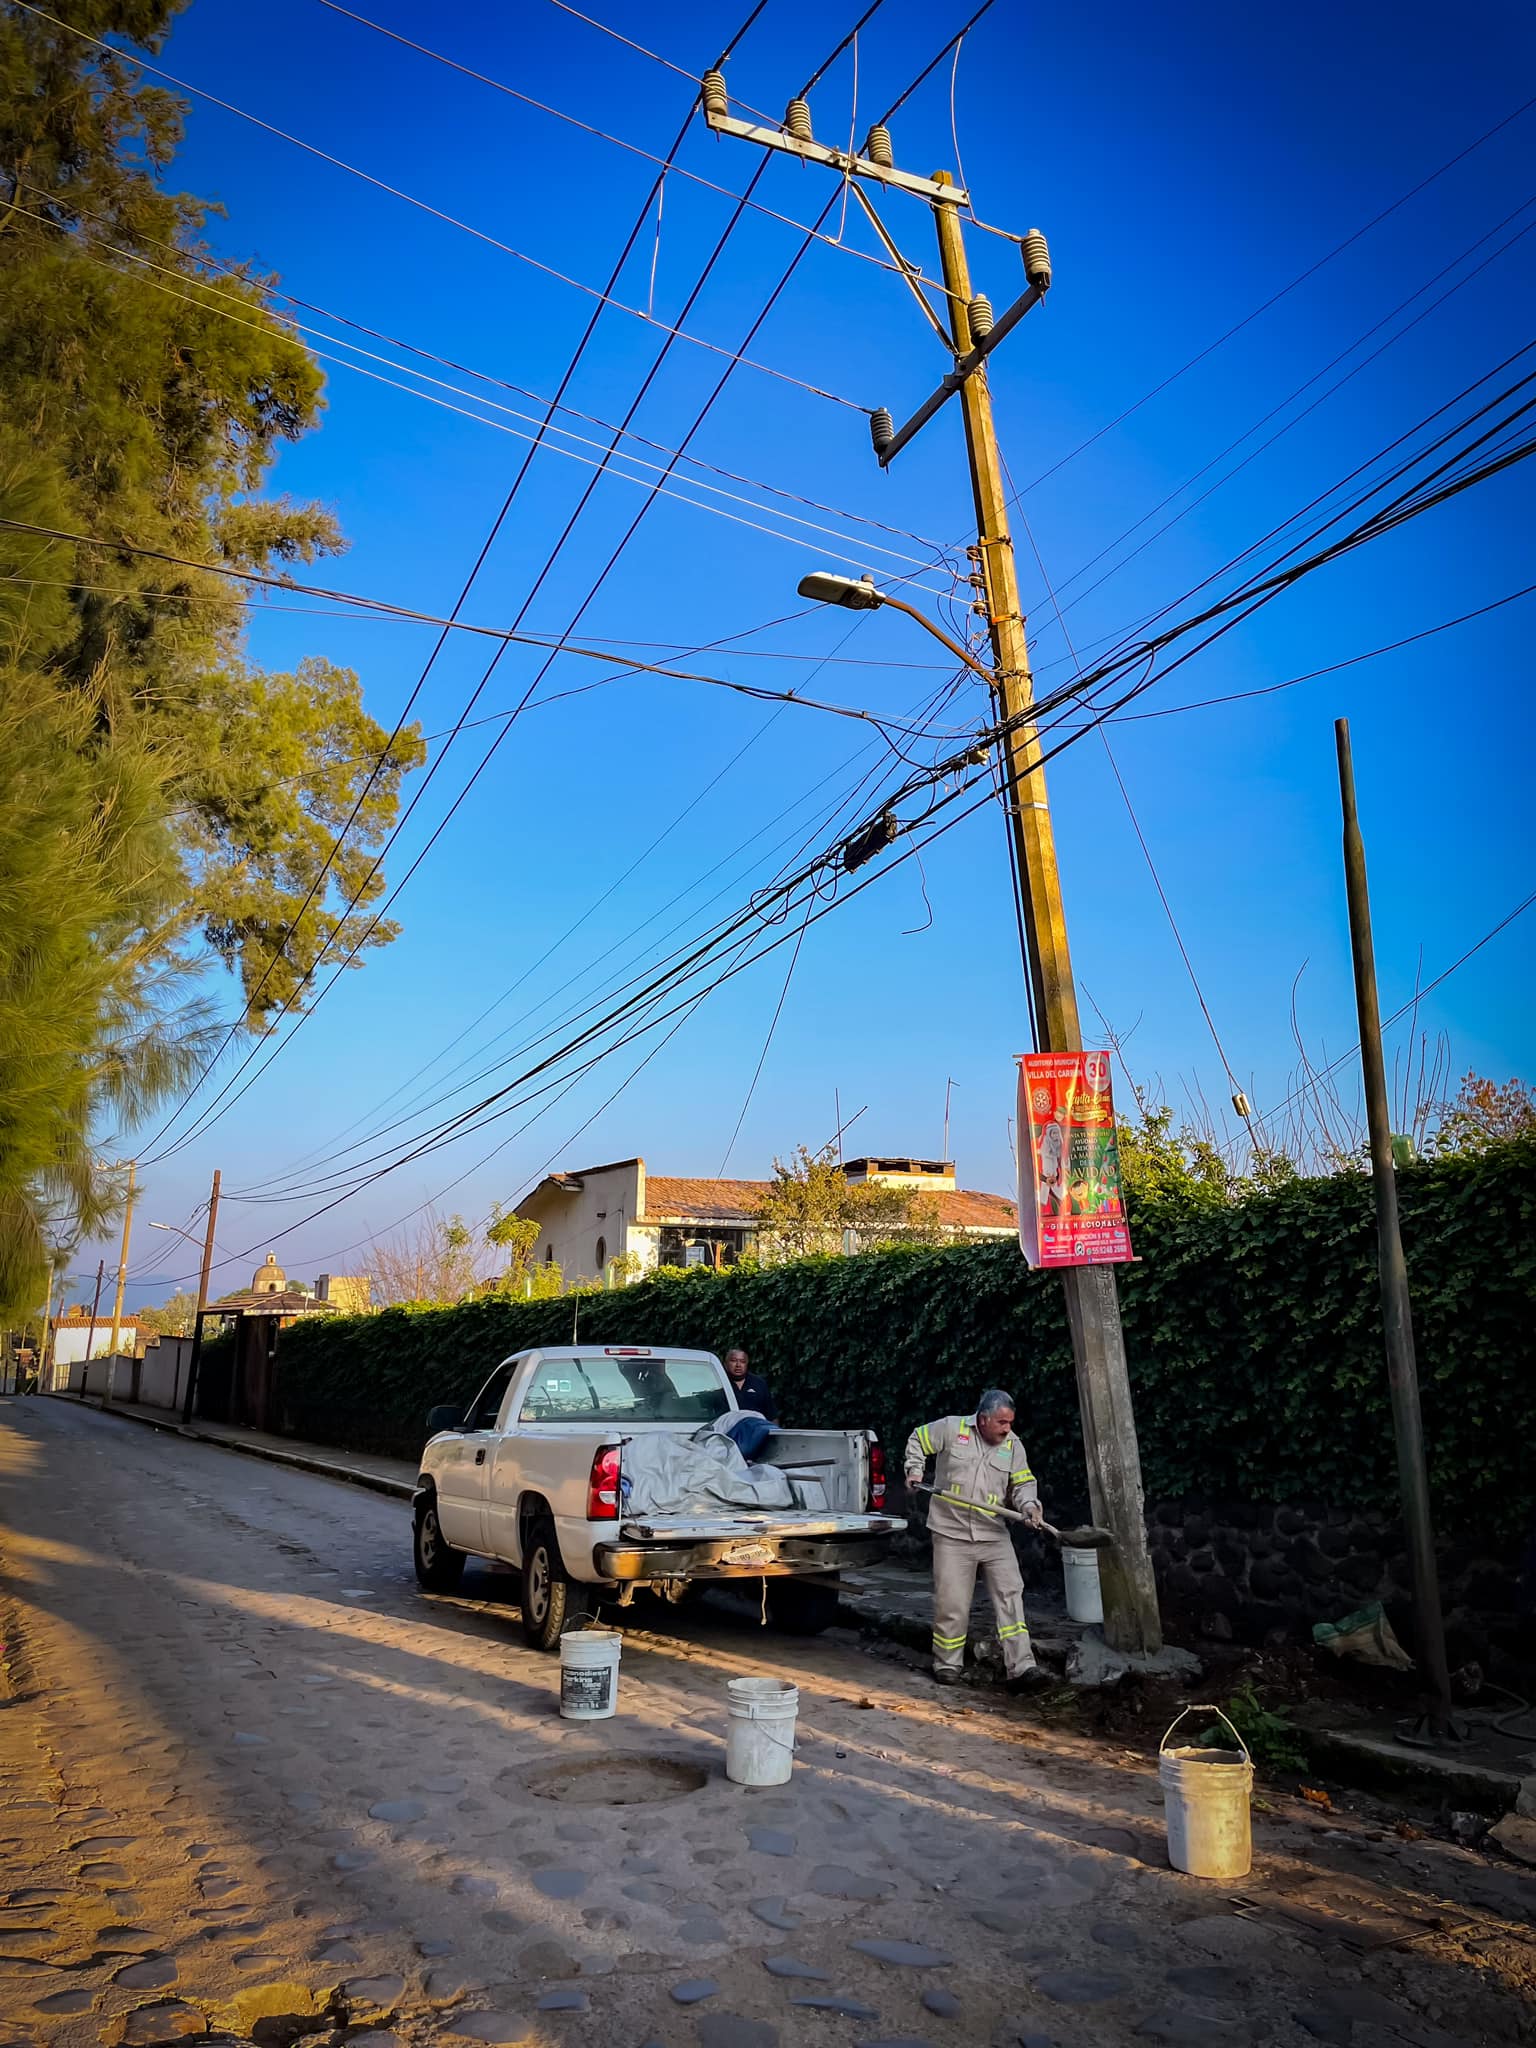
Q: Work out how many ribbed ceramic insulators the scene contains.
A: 6